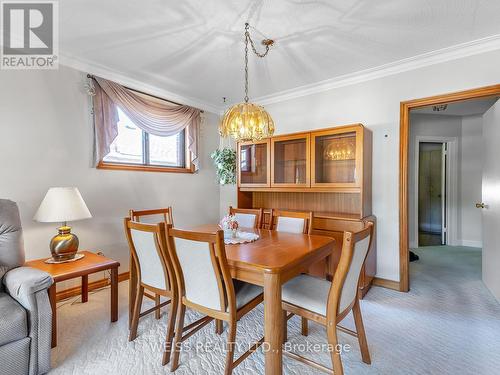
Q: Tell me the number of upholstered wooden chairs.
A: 6